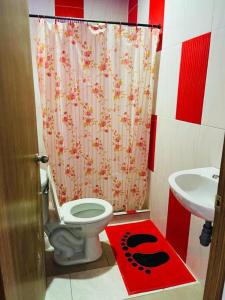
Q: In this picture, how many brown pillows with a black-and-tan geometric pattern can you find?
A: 0